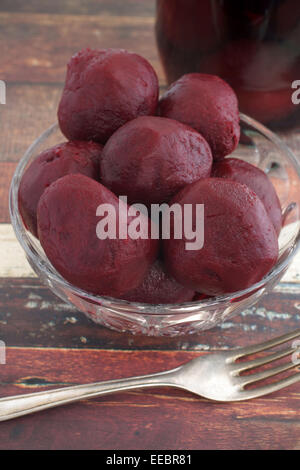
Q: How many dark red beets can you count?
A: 8